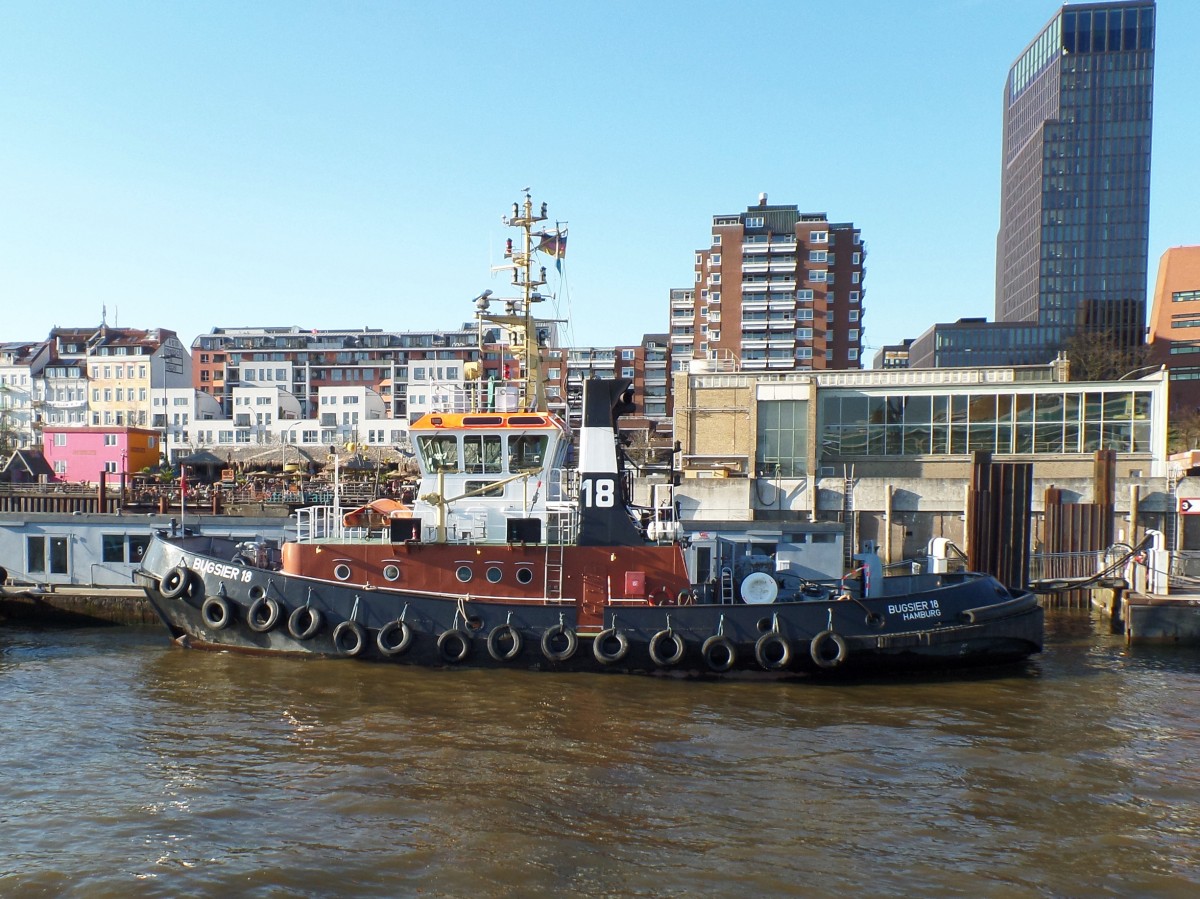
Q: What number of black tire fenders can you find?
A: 14